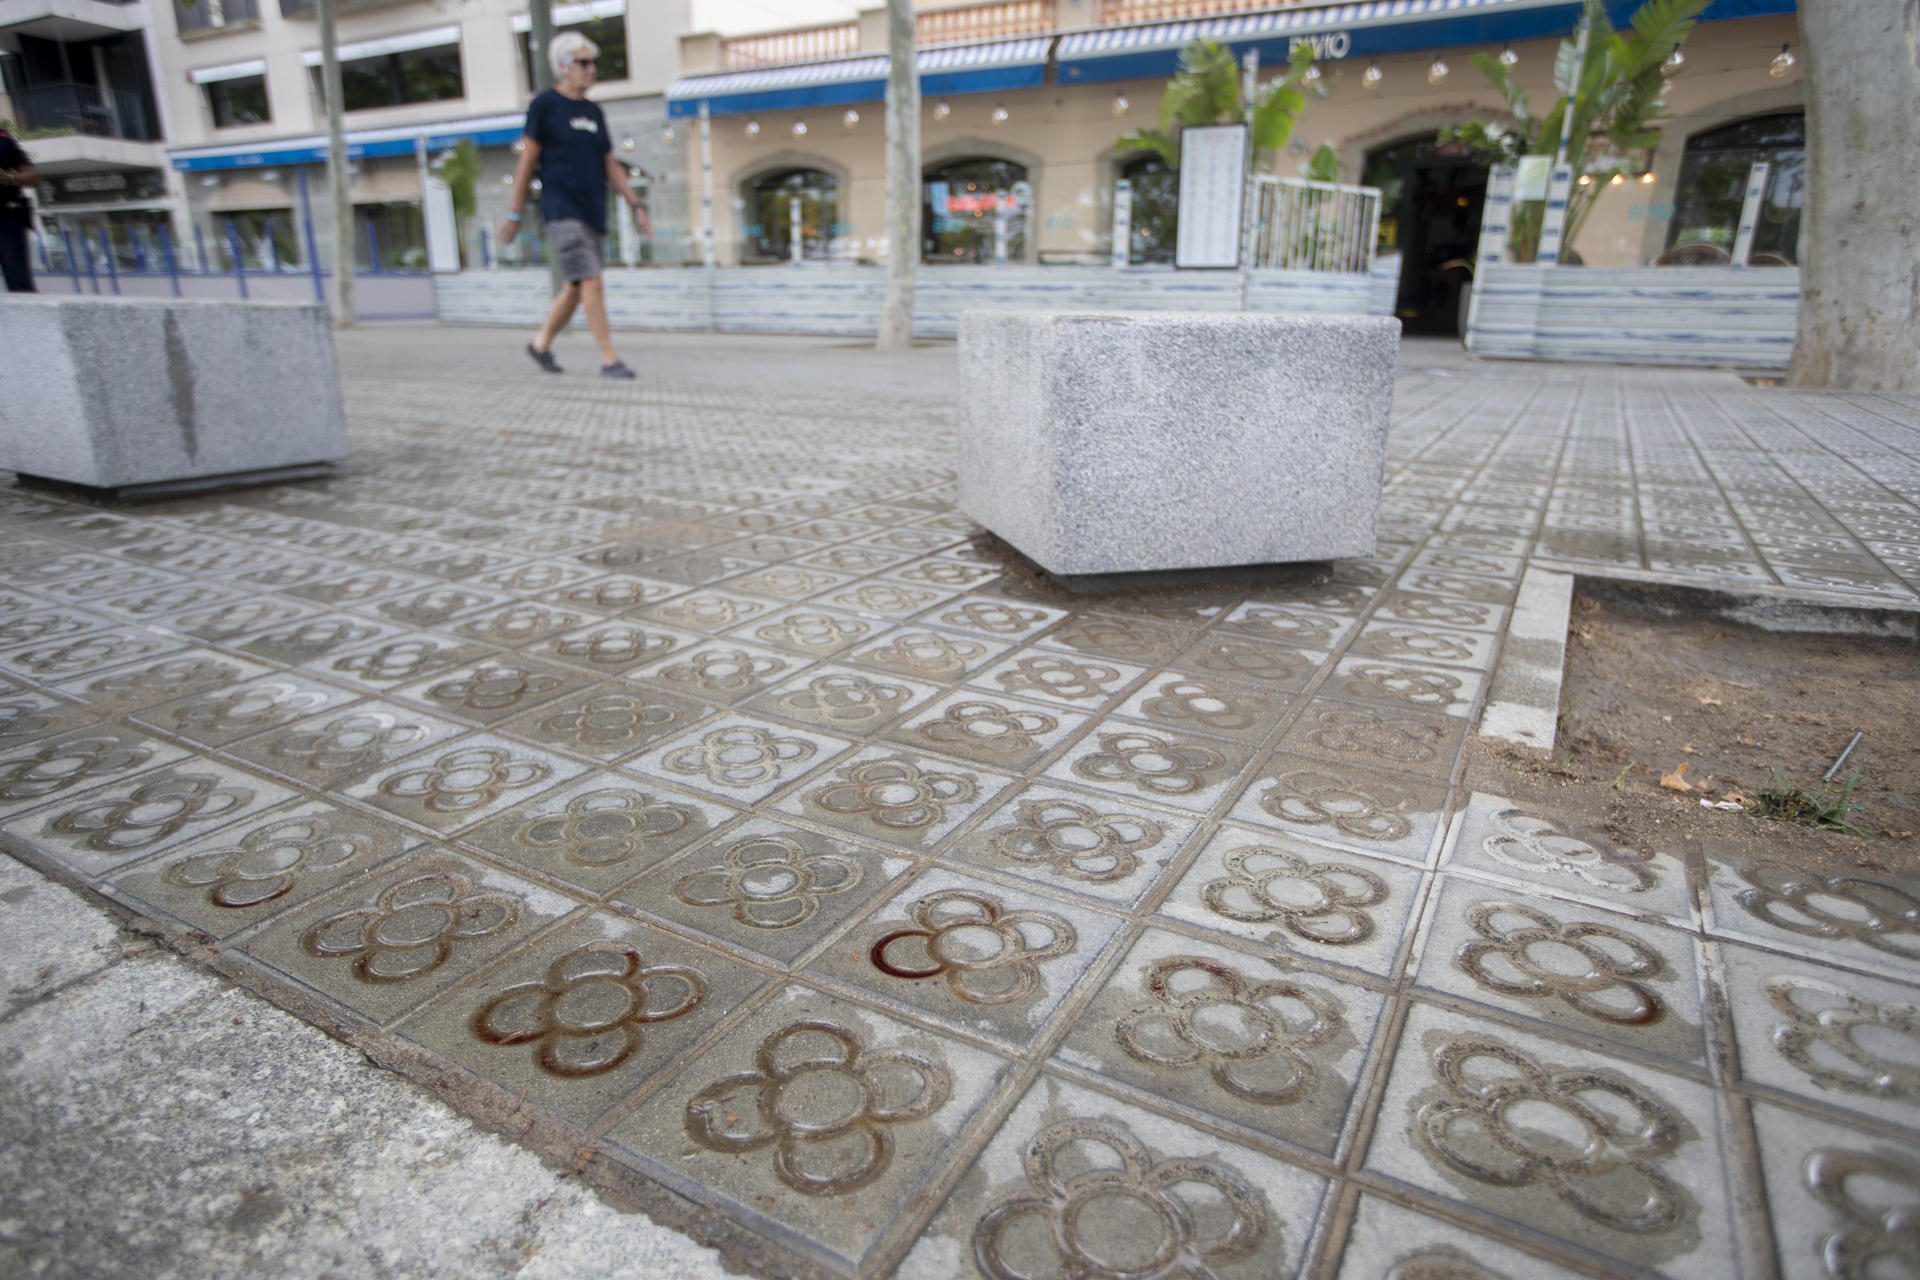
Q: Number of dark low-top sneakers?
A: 2